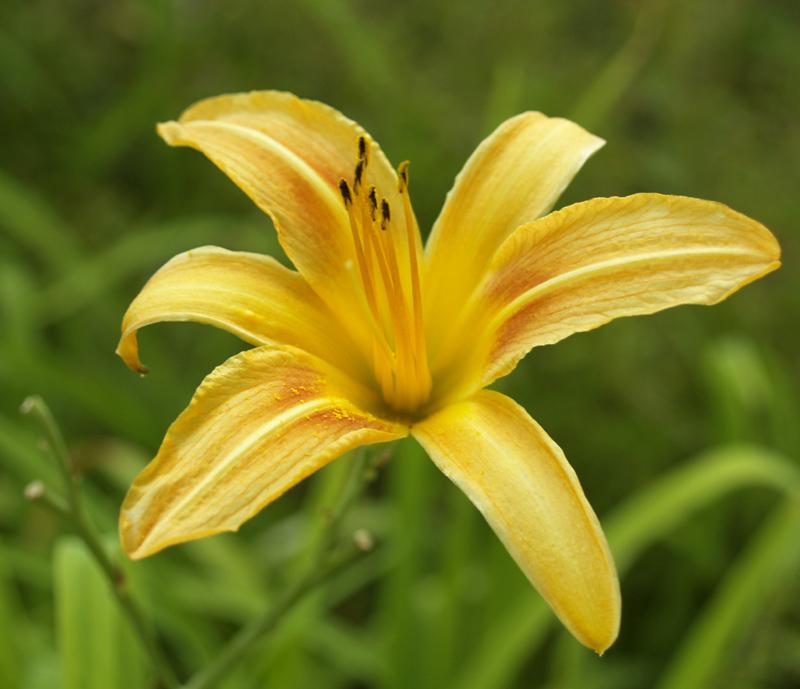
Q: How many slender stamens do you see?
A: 6